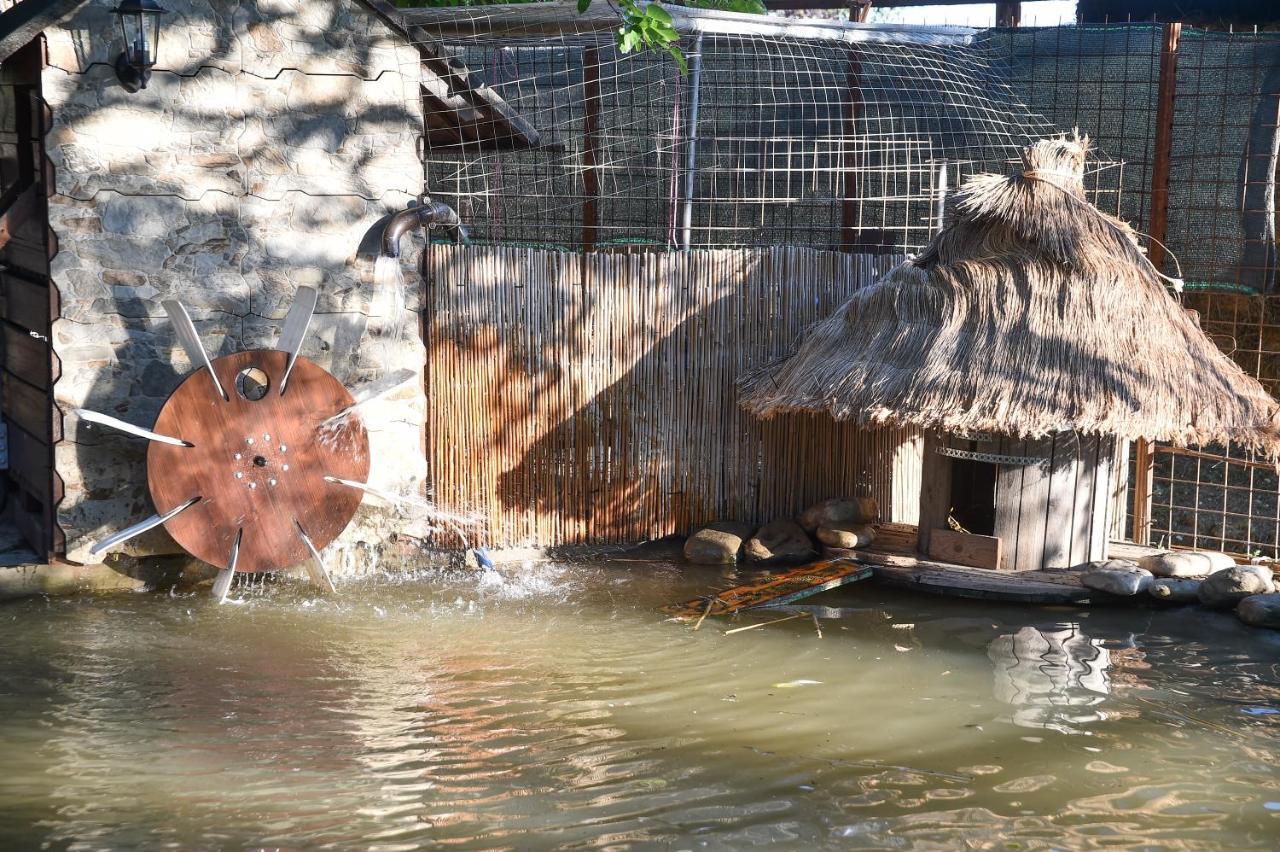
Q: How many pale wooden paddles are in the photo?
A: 8